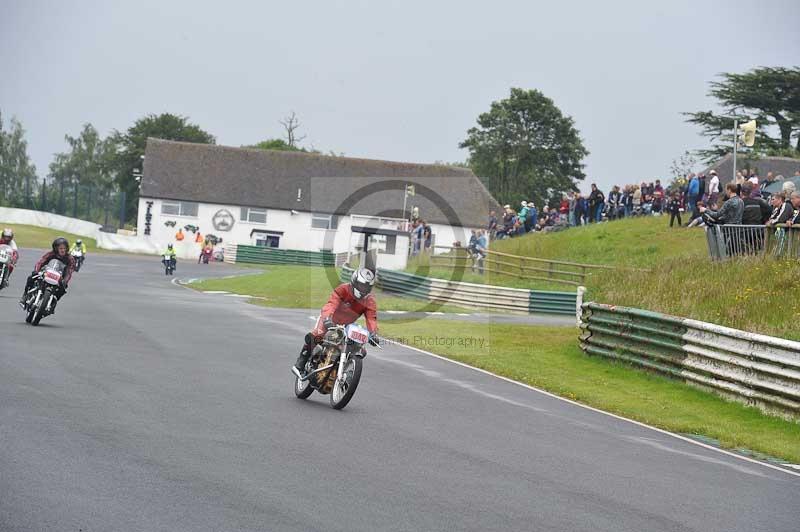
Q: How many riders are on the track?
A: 6